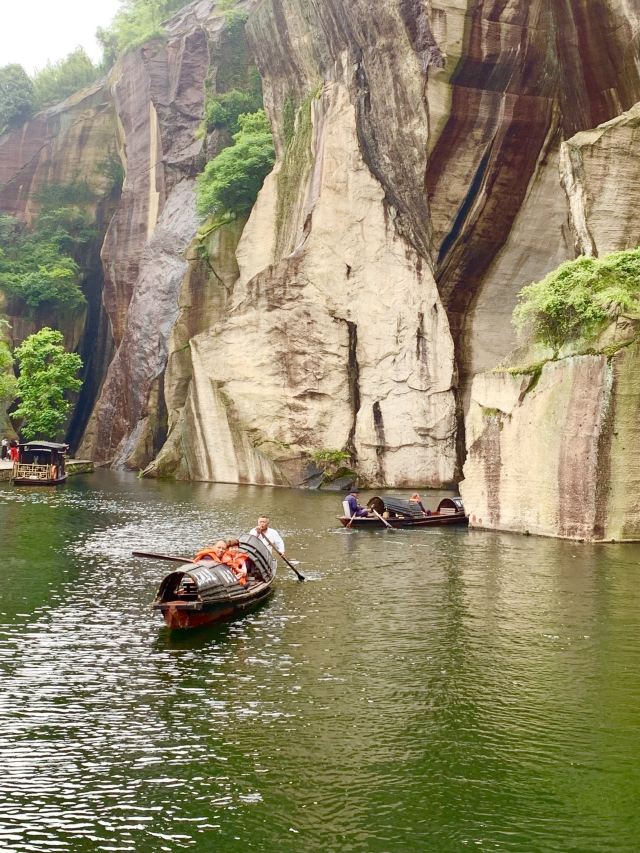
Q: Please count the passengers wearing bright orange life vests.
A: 2